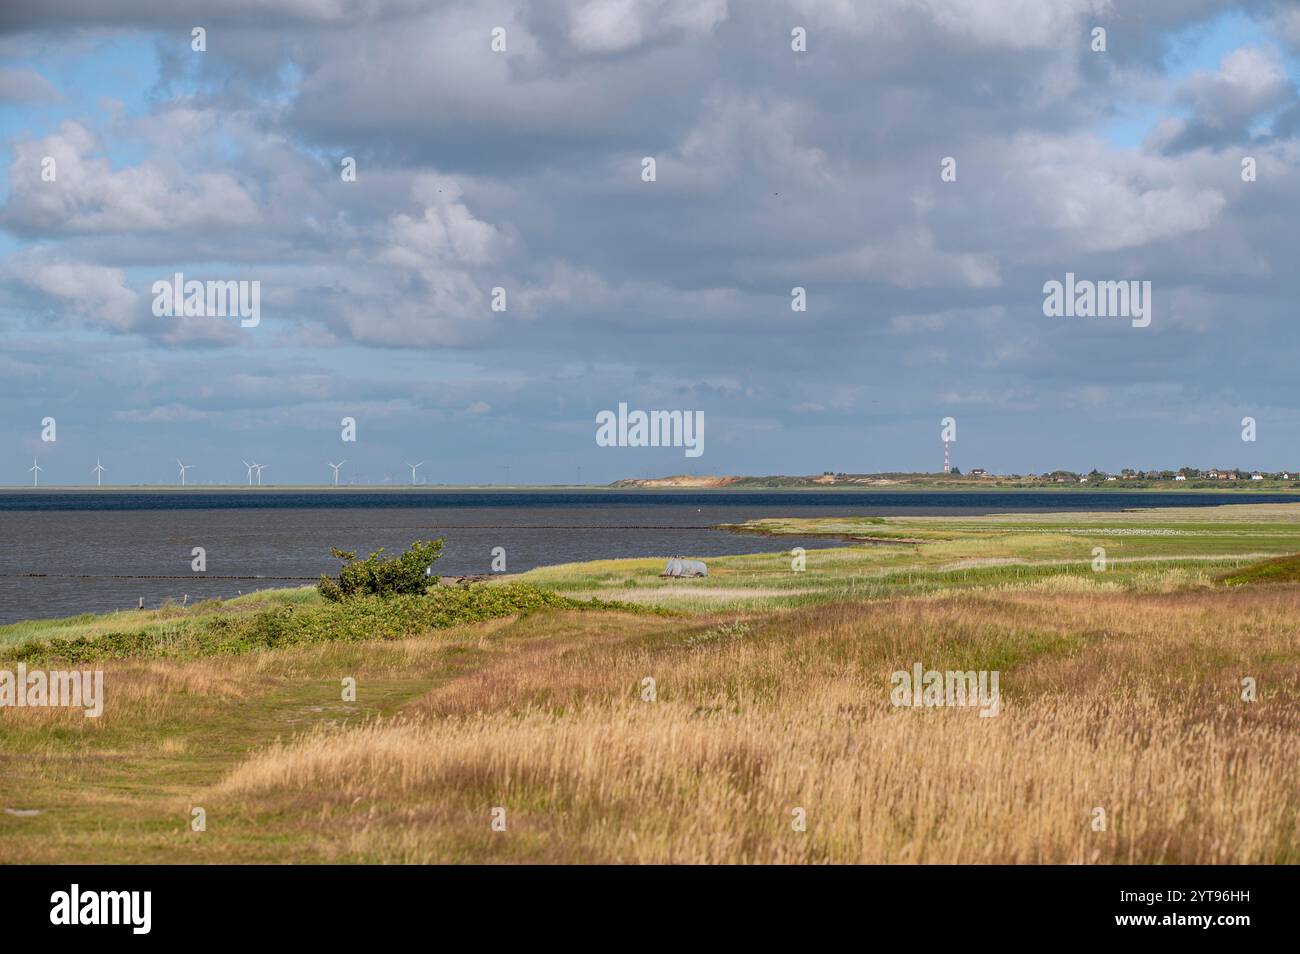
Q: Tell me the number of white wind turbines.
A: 7